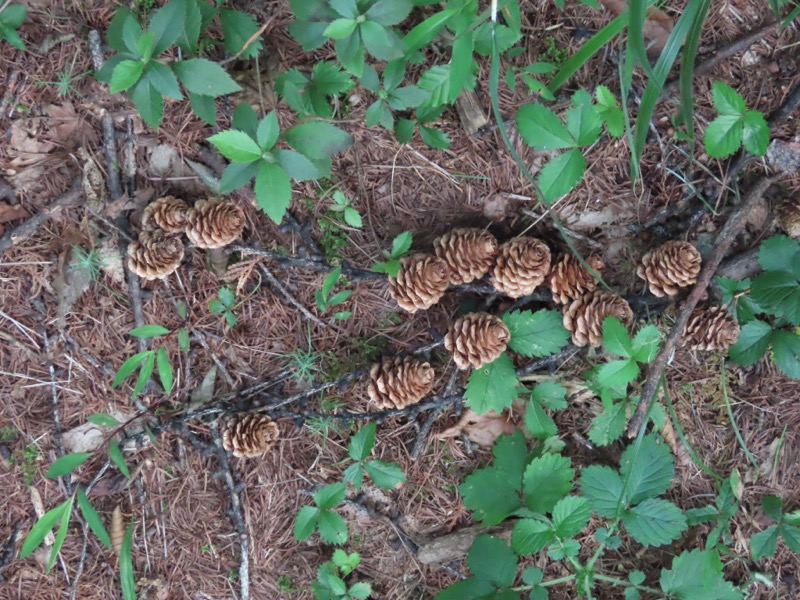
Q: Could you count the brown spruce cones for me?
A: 13